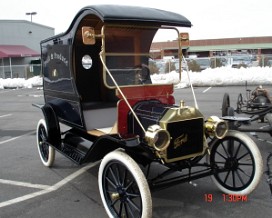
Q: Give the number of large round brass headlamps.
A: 2